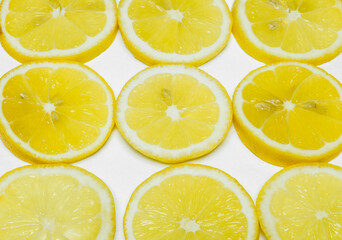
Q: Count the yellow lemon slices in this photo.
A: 9